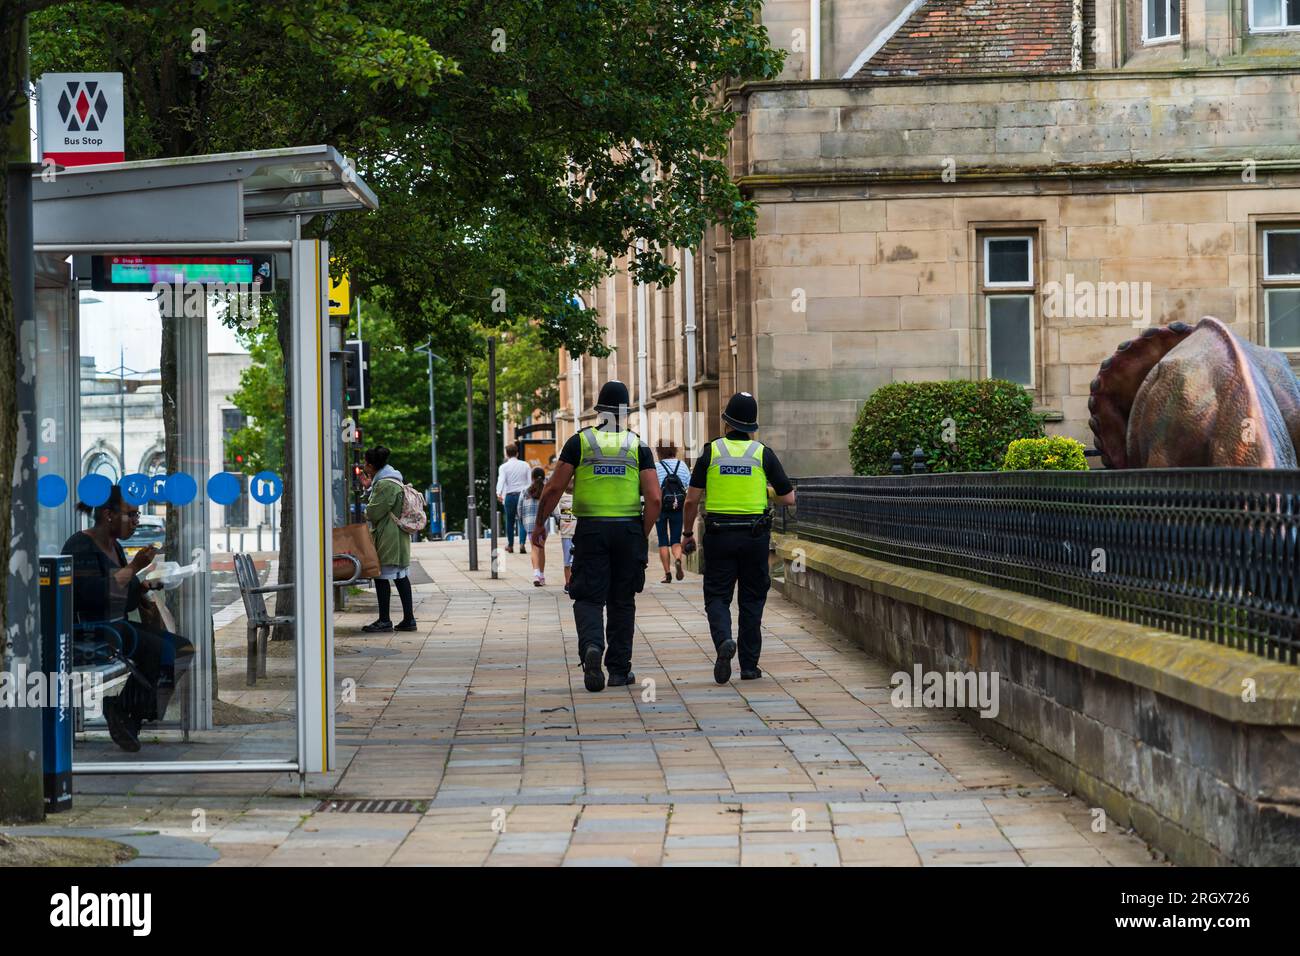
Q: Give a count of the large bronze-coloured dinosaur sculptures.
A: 1